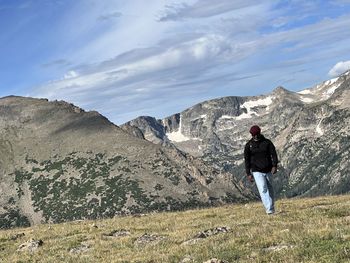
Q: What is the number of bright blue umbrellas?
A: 0